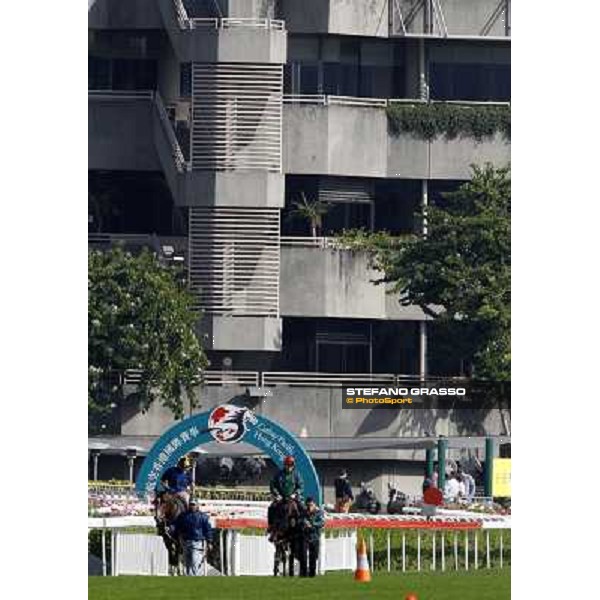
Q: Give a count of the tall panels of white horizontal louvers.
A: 2